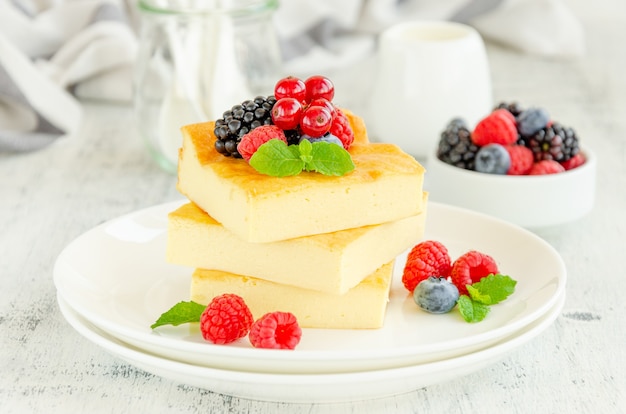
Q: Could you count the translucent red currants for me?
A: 5